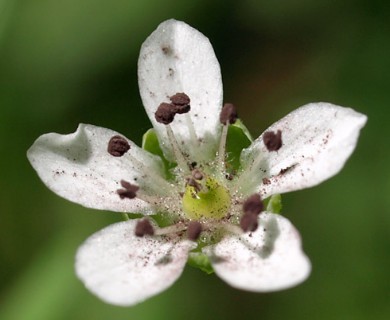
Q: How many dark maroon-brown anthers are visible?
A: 10